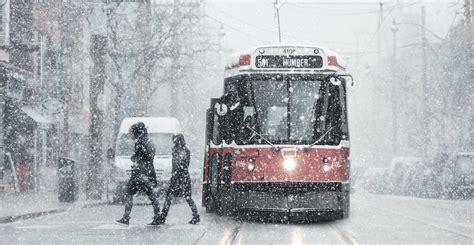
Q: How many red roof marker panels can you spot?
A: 2